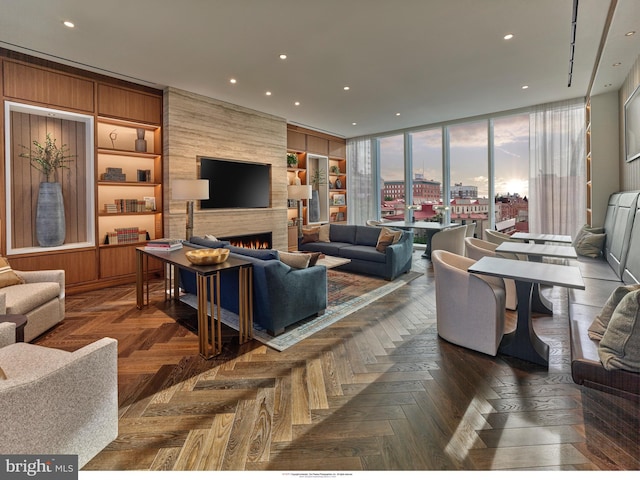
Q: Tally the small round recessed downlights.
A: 13